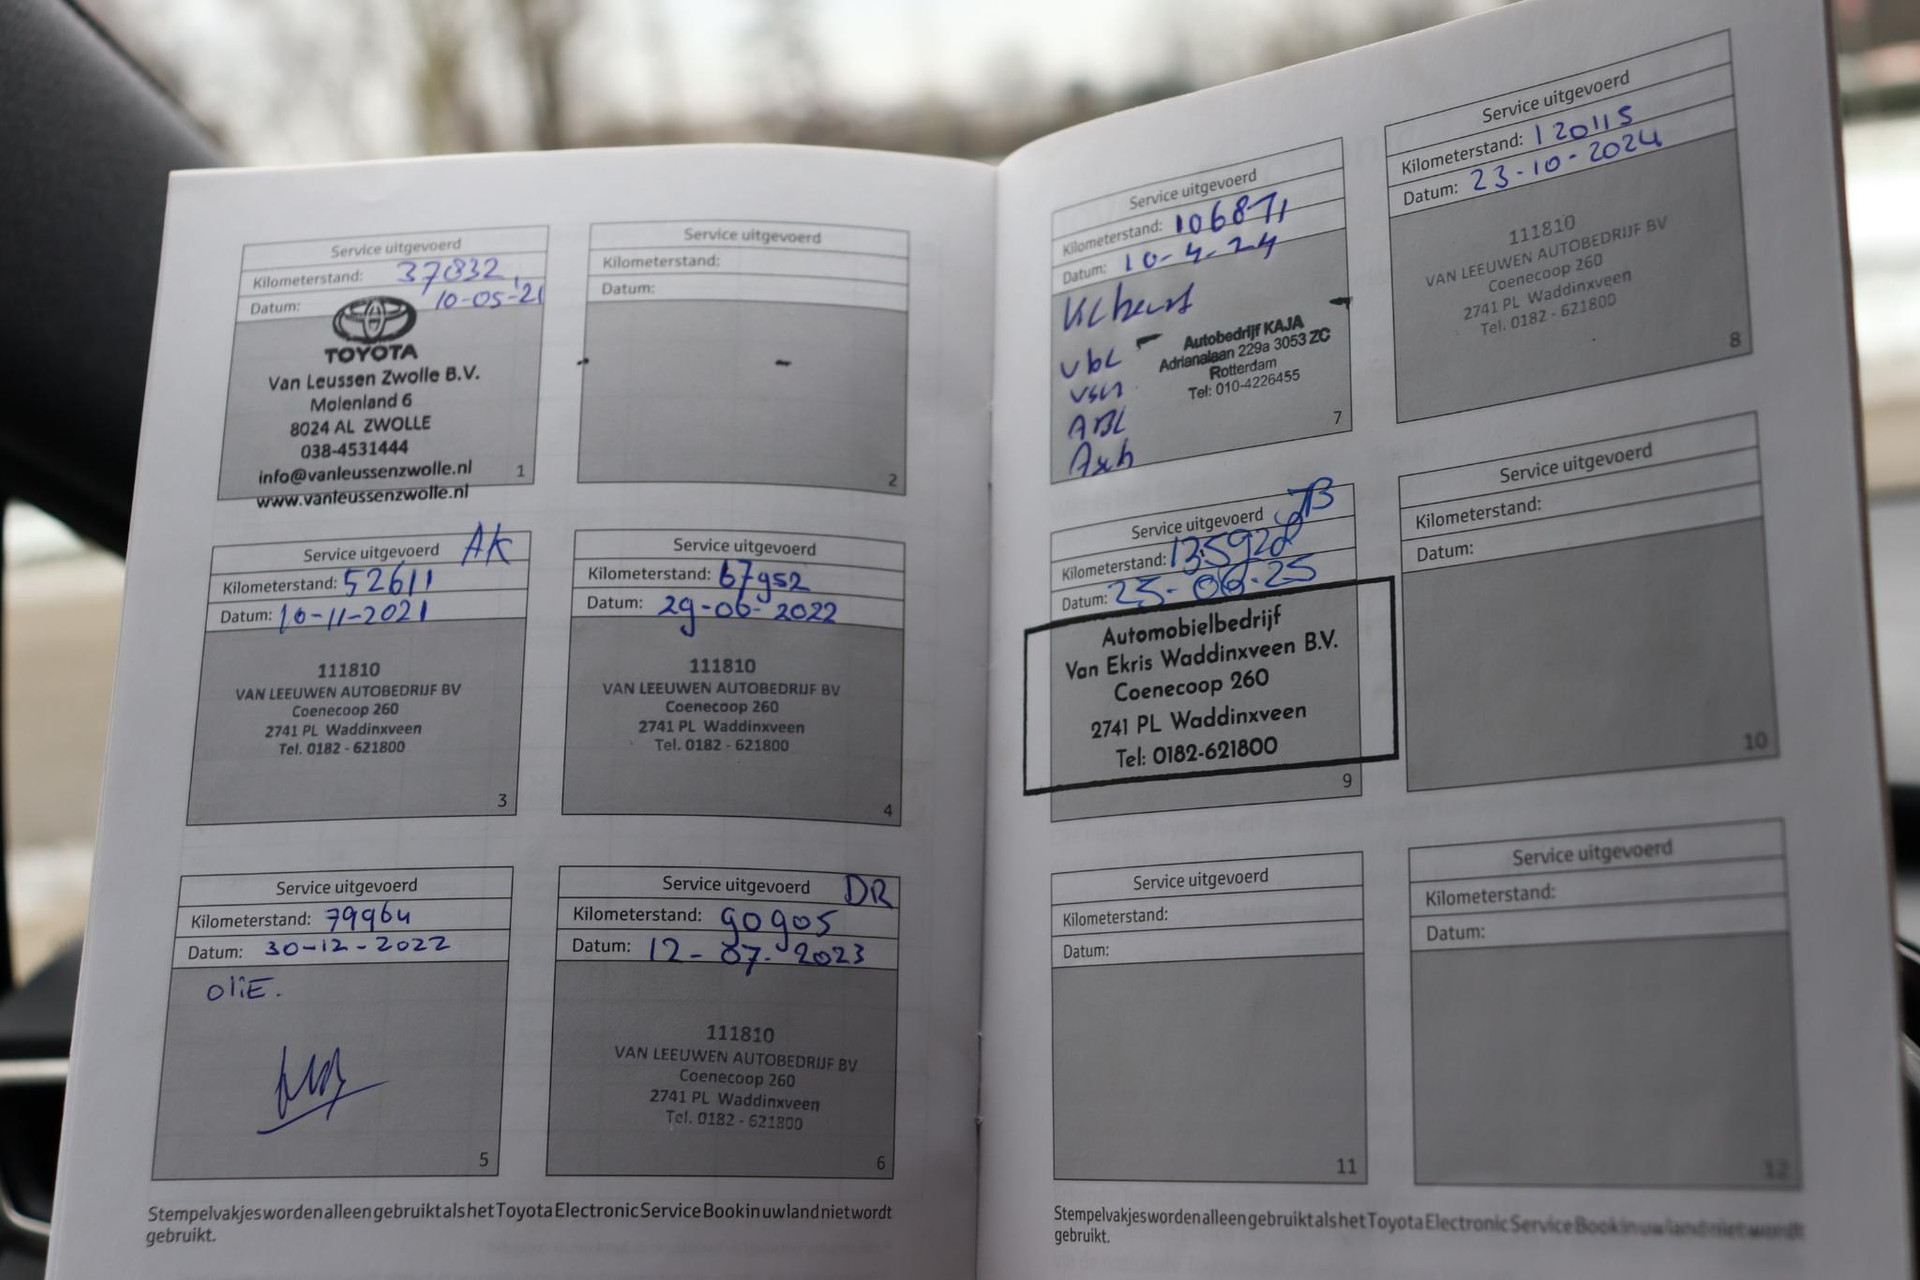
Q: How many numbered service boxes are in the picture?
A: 12